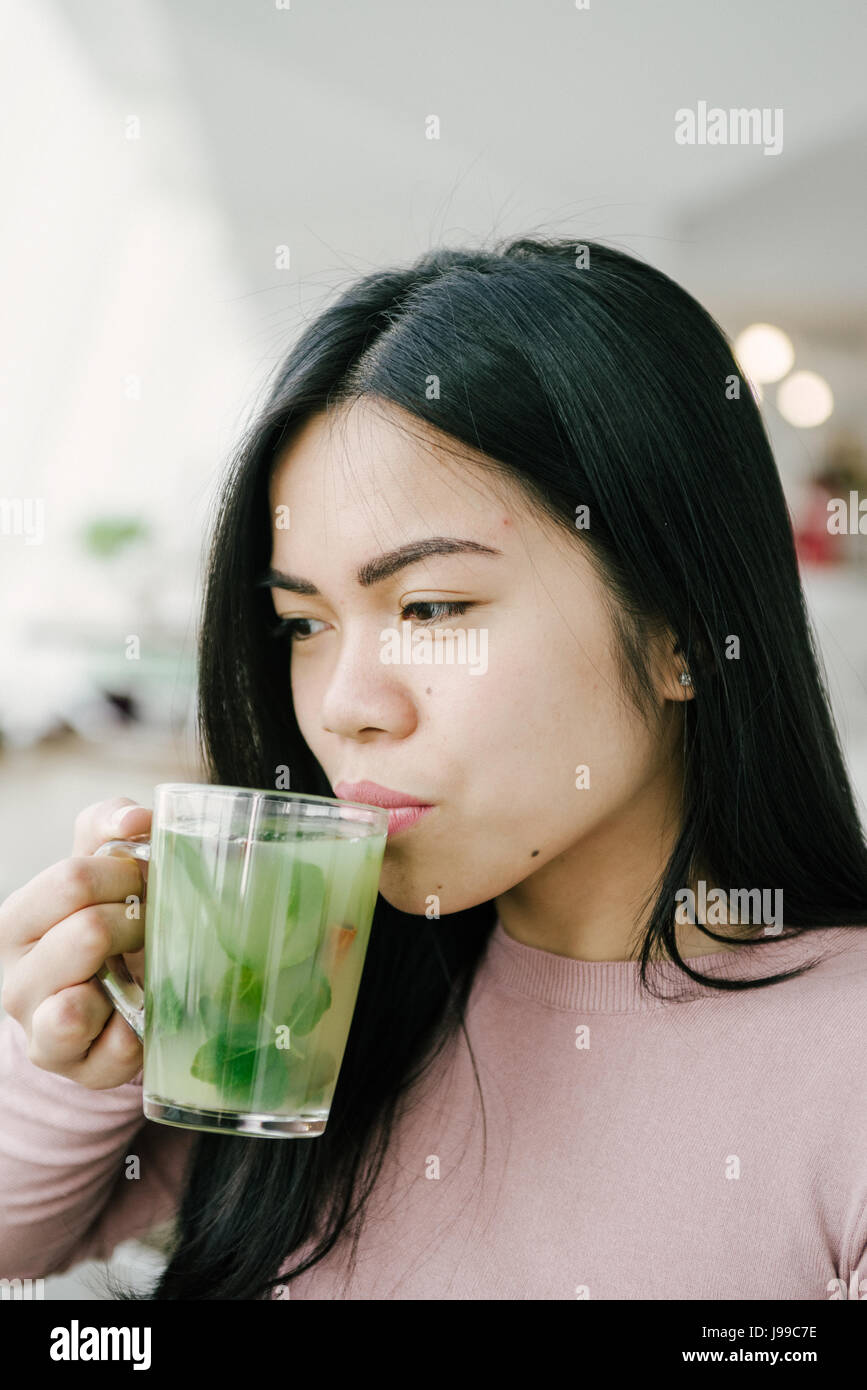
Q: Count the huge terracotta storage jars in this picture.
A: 0